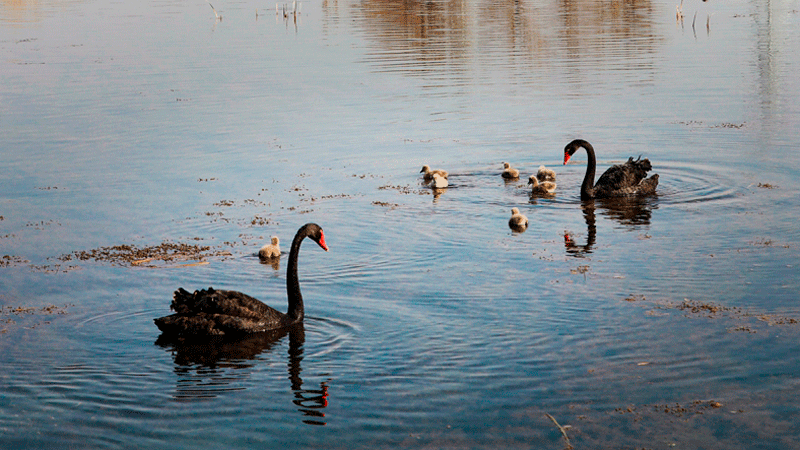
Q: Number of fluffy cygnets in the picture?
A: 7